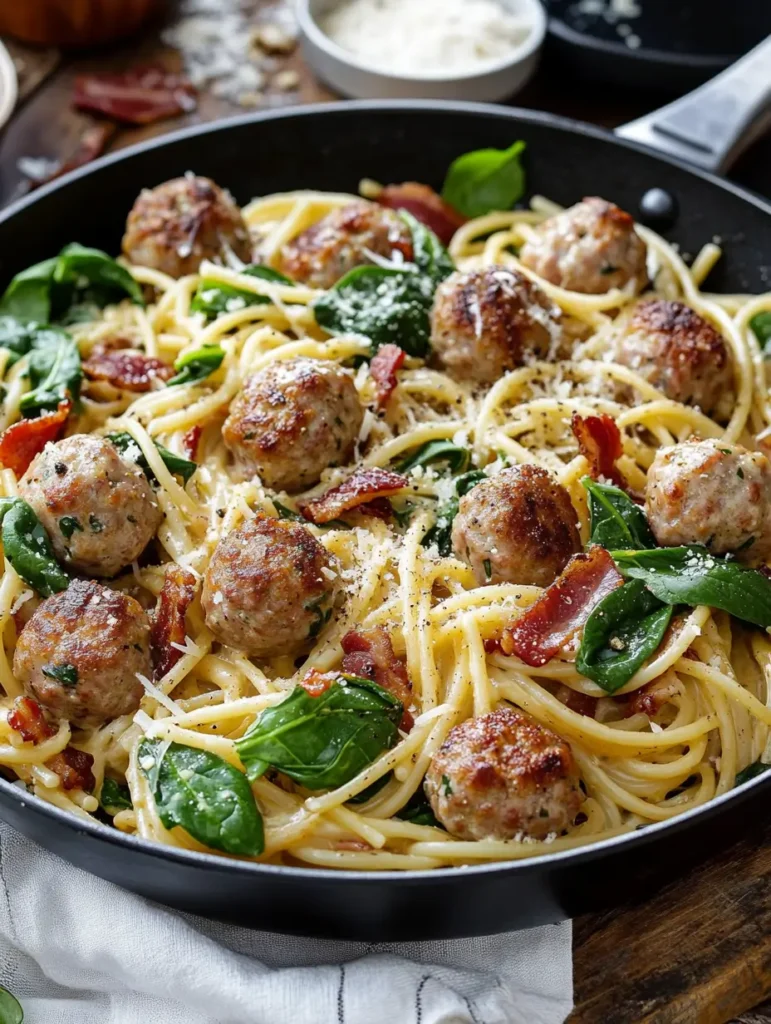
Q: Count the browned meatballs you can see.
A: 12